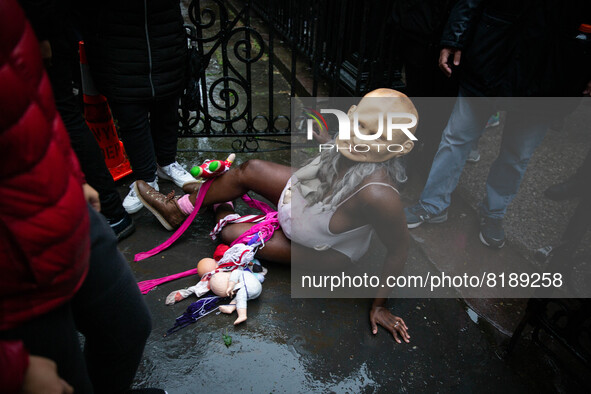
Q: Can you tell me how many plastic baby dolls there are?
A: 2